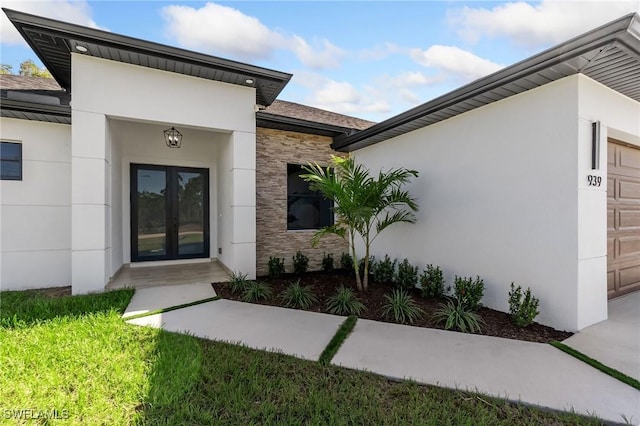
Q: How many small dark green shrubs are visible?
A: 10